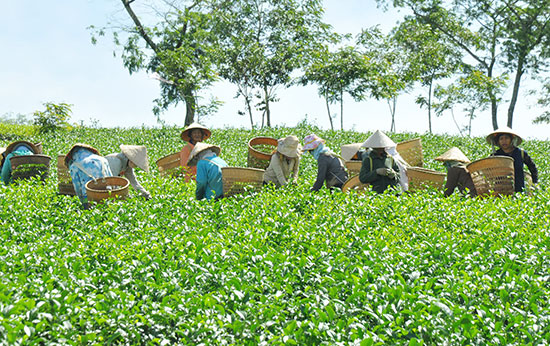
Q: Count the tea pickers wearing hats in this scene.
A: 11